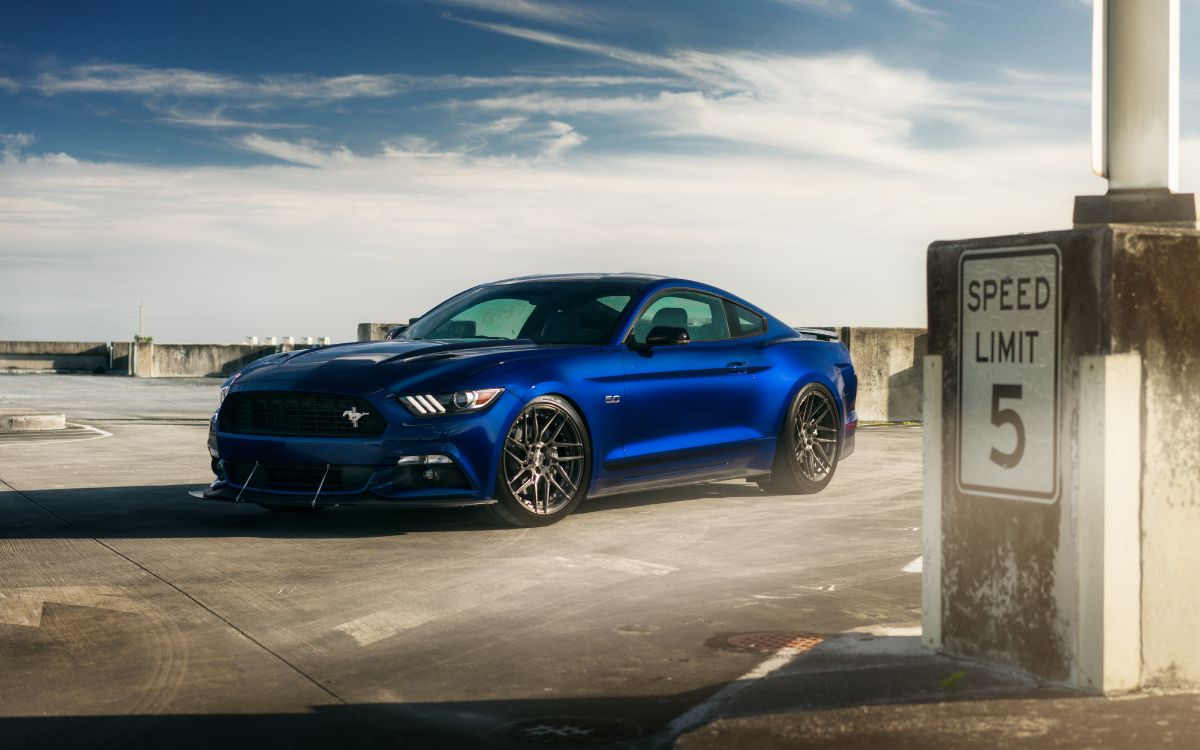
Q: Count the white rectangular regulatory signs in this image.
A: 1